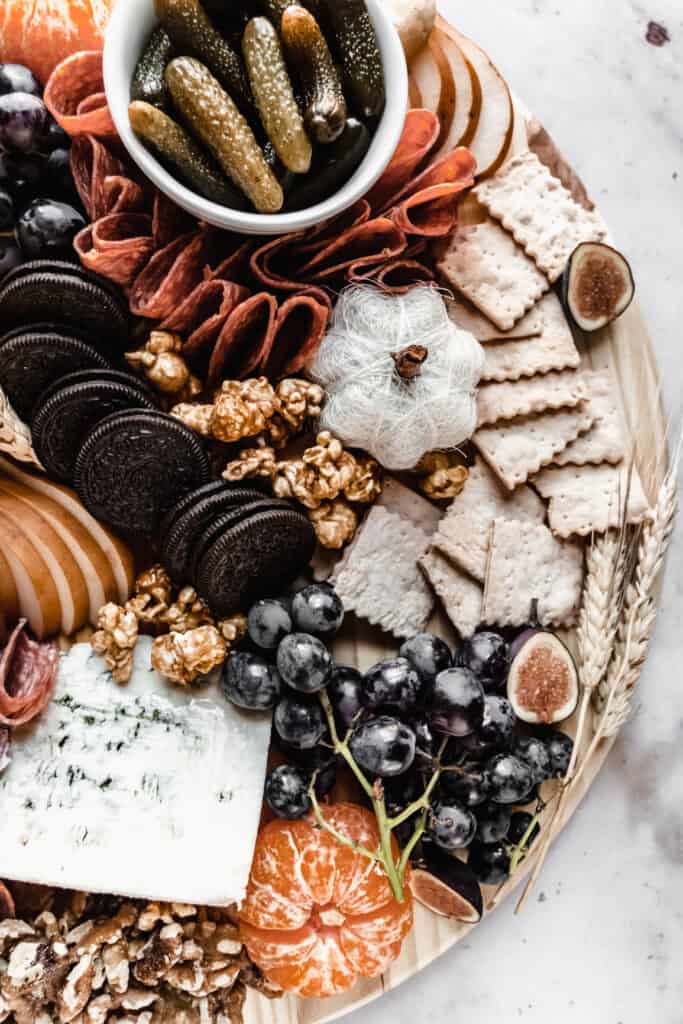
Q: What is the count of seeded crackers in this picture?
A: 0